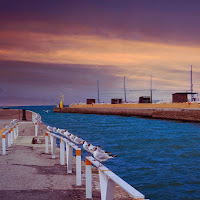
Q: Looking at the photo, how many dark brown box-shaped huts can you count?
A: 4